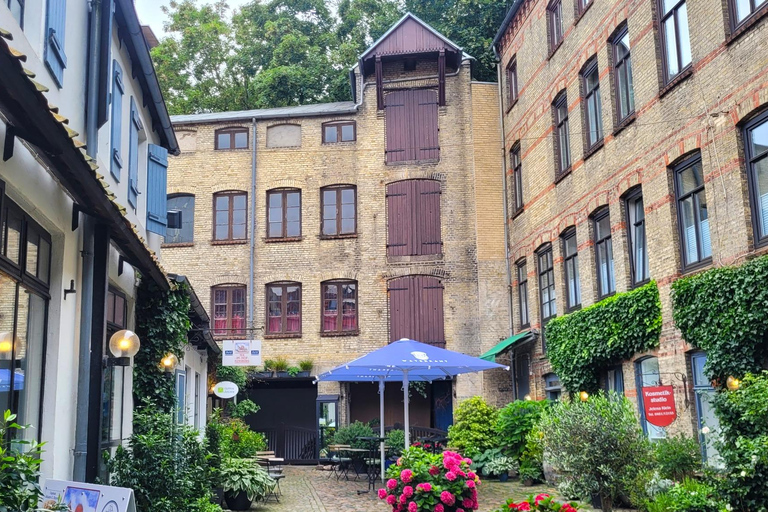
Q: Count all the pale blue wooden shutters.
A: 4